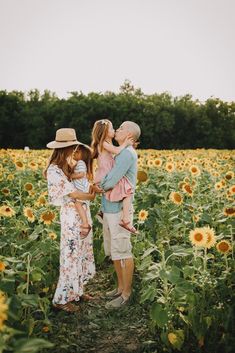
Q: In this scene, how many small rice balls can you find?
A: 0